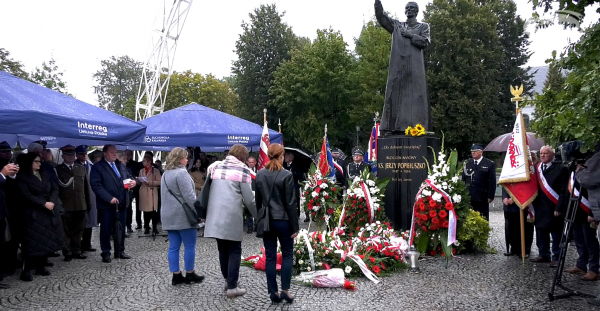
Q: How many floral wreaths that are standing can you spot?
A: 3